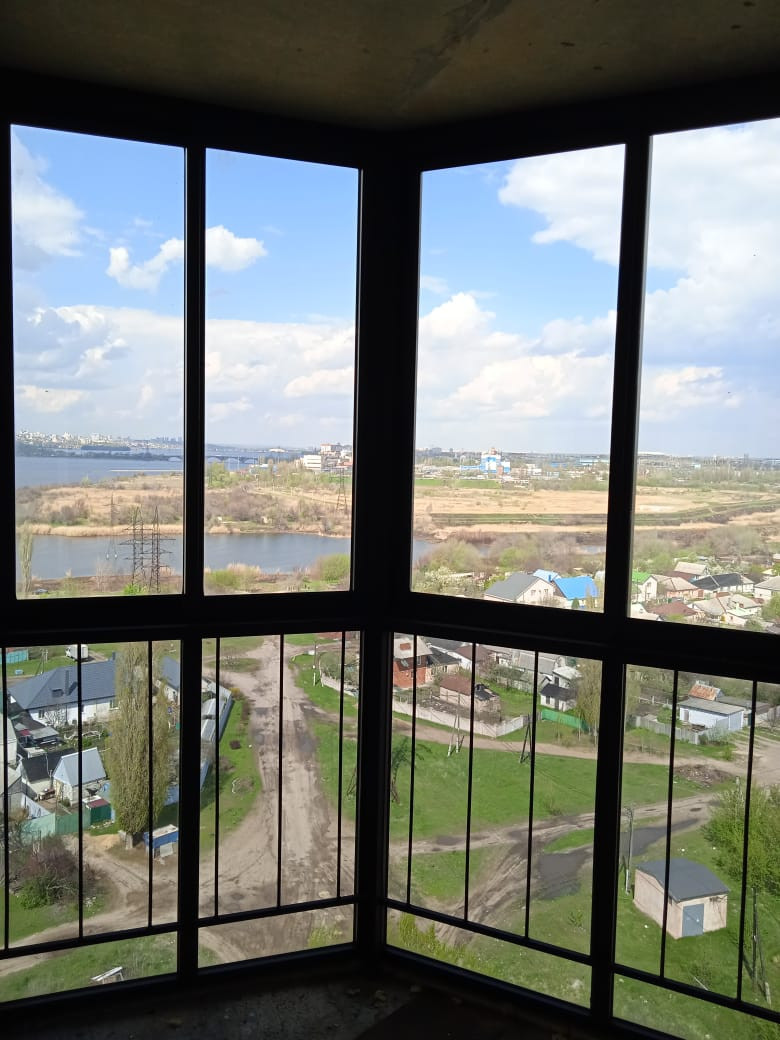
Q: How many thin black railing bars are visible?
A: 11